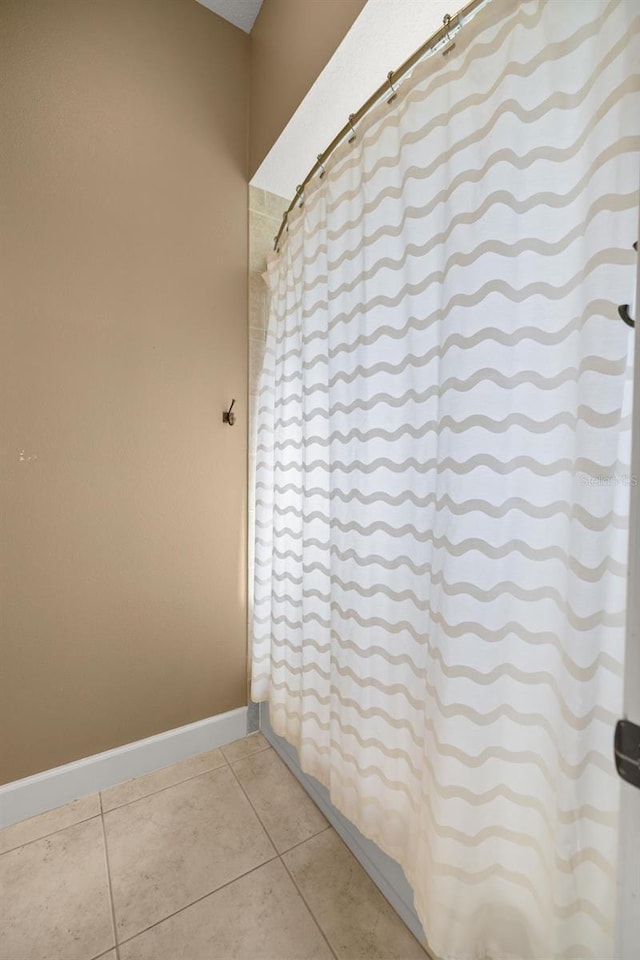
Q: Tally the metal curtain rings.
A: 7